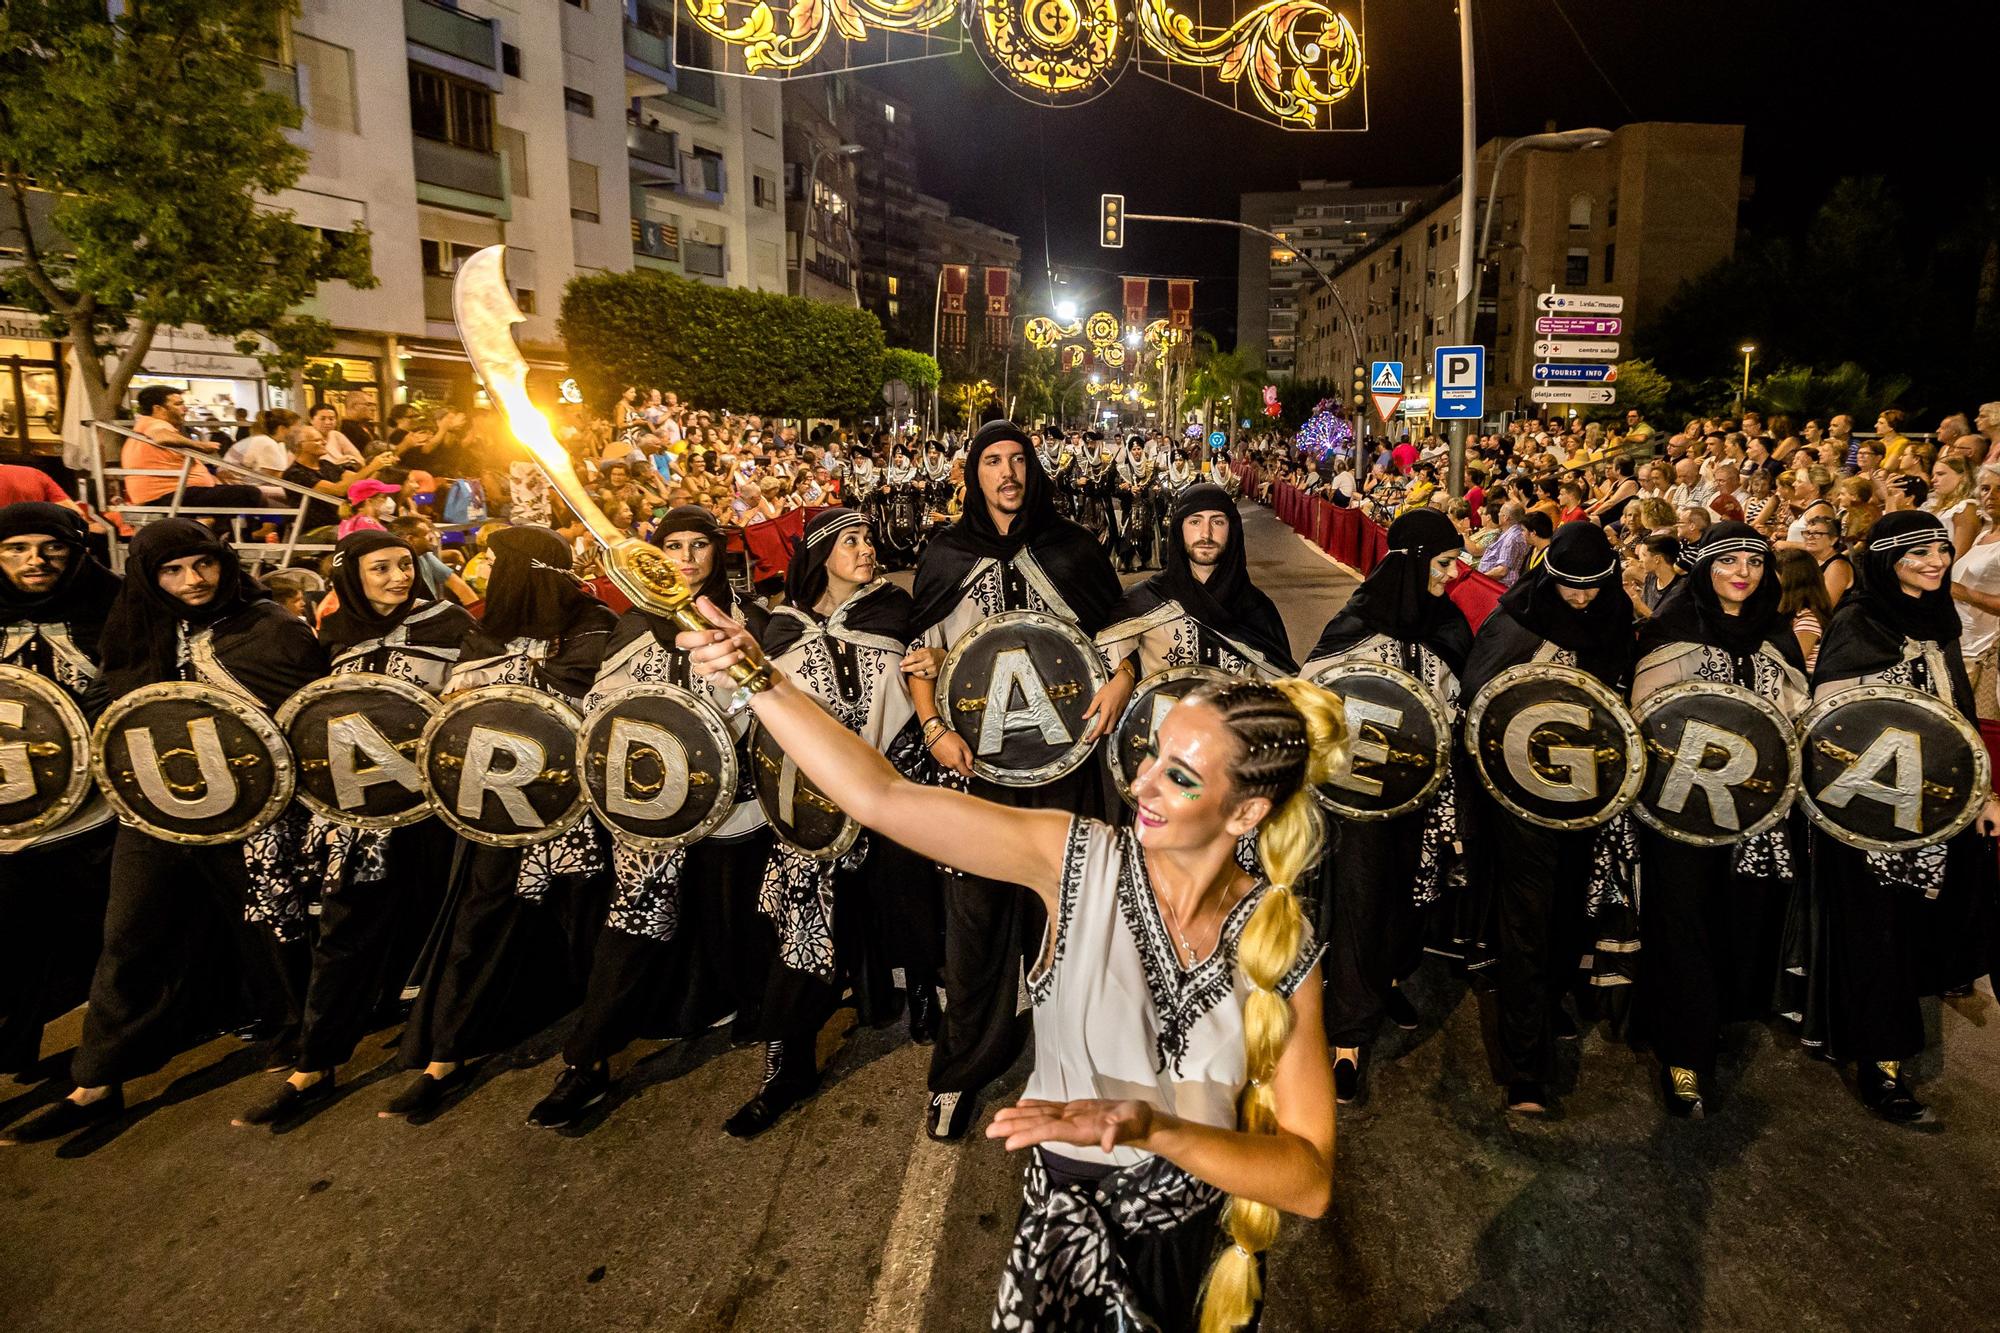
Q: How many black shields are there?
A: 12